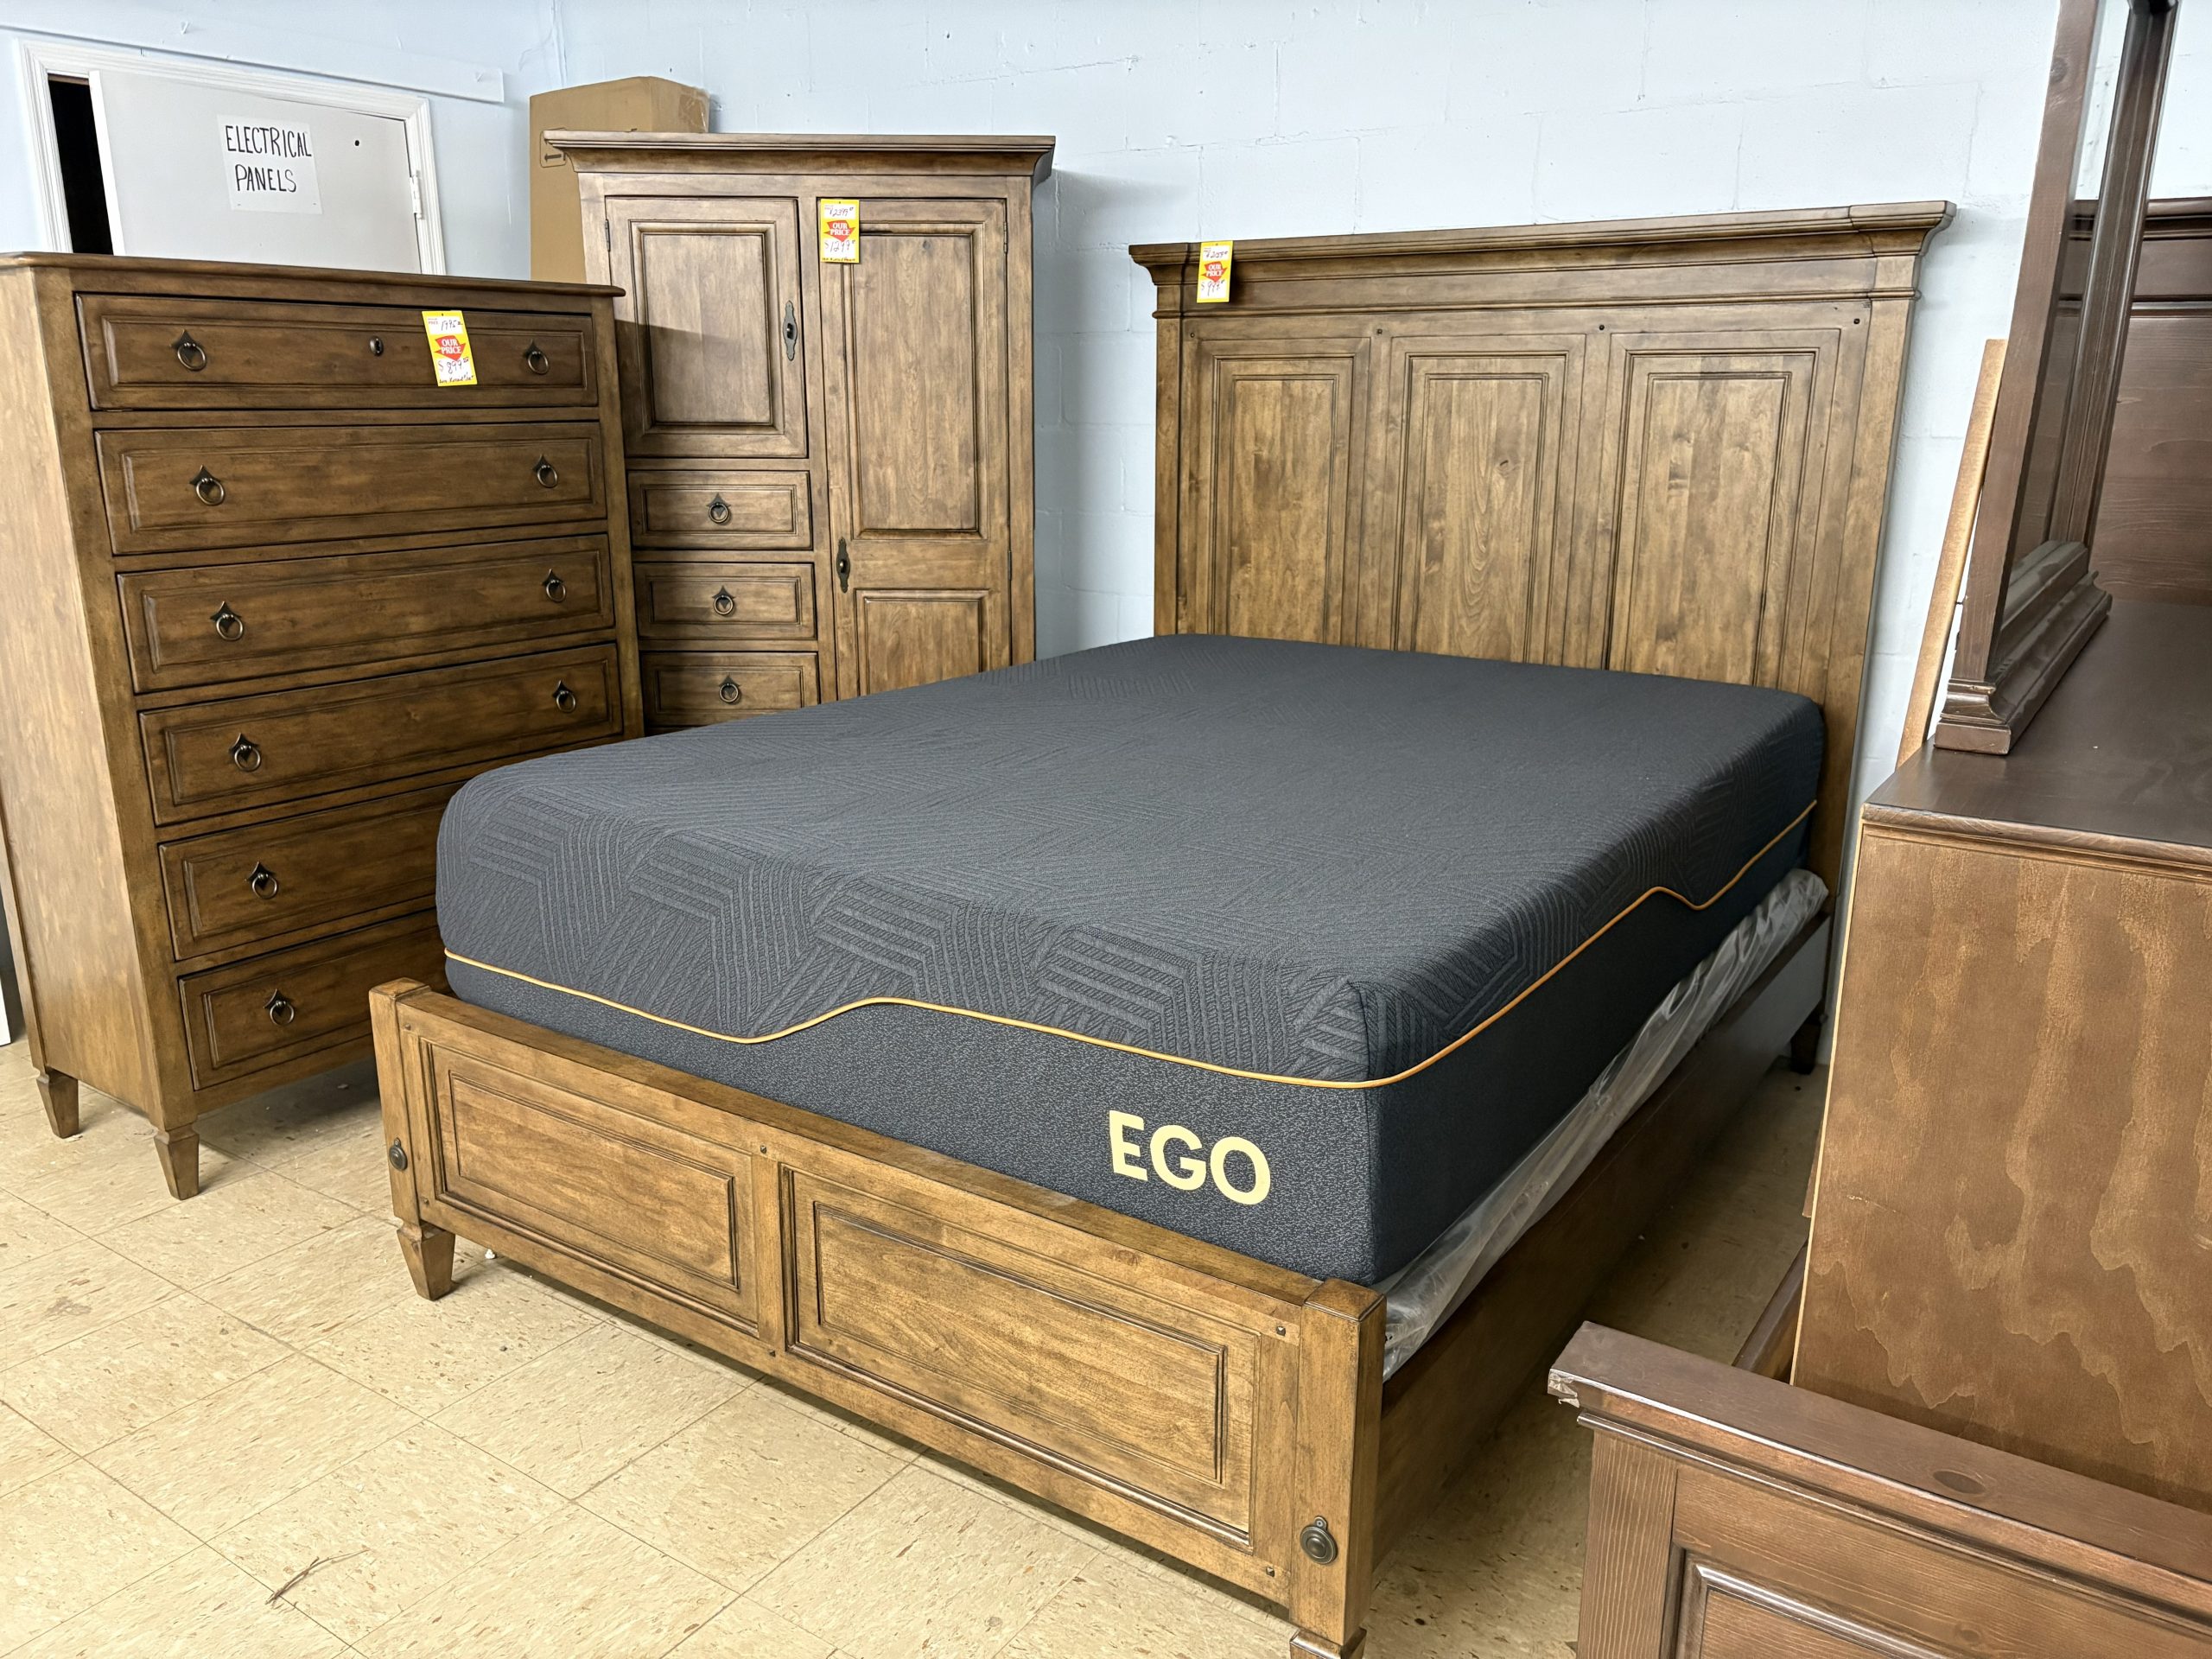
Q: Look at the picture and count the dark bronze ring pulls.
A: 13